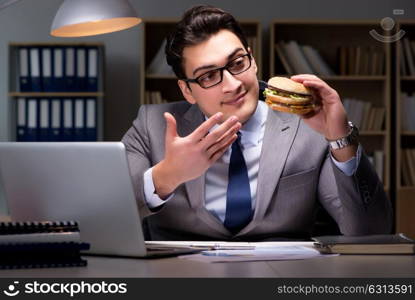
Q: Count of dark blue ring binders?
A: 14